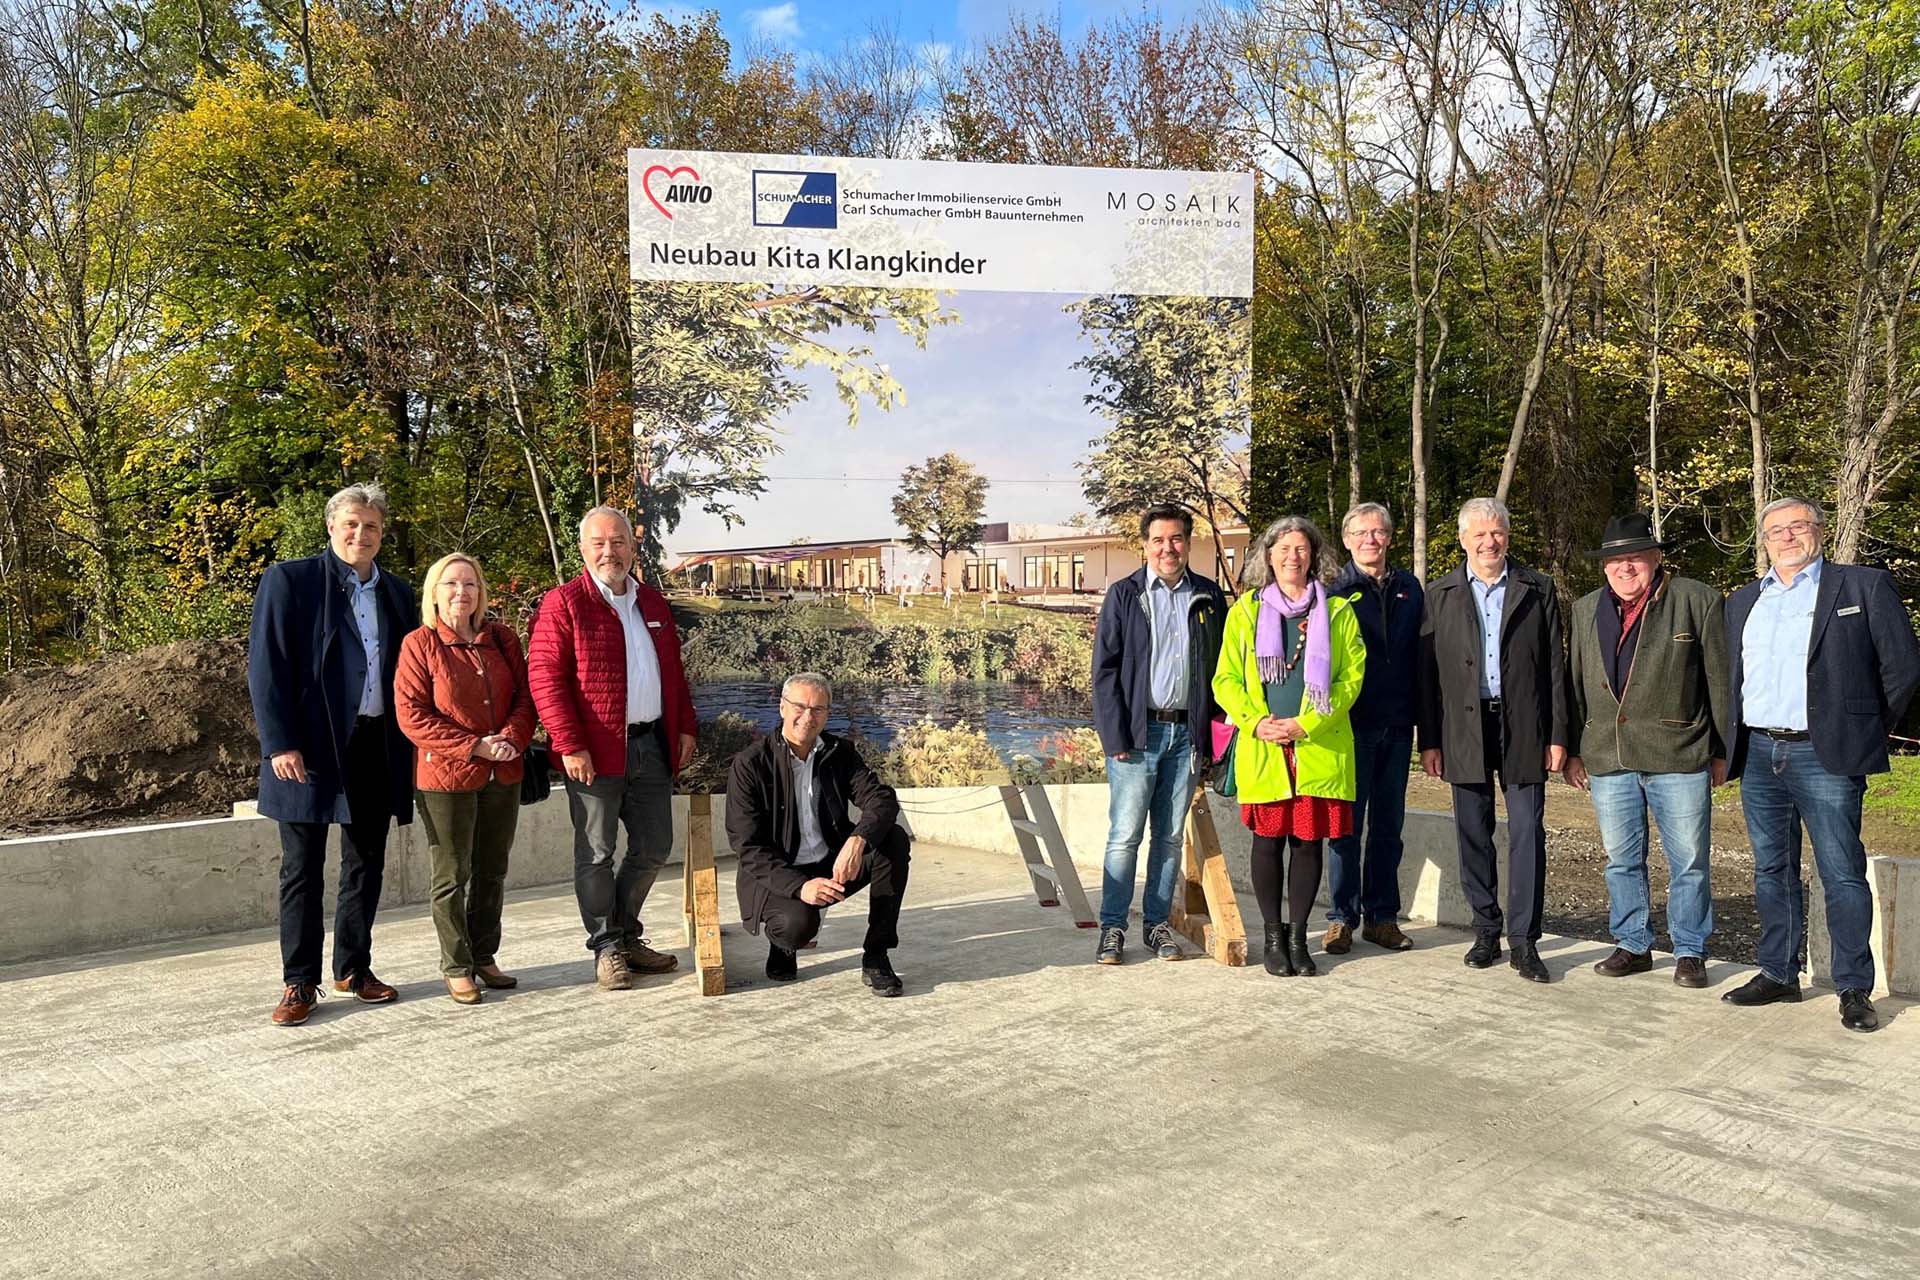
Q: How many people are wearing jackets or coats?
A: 10